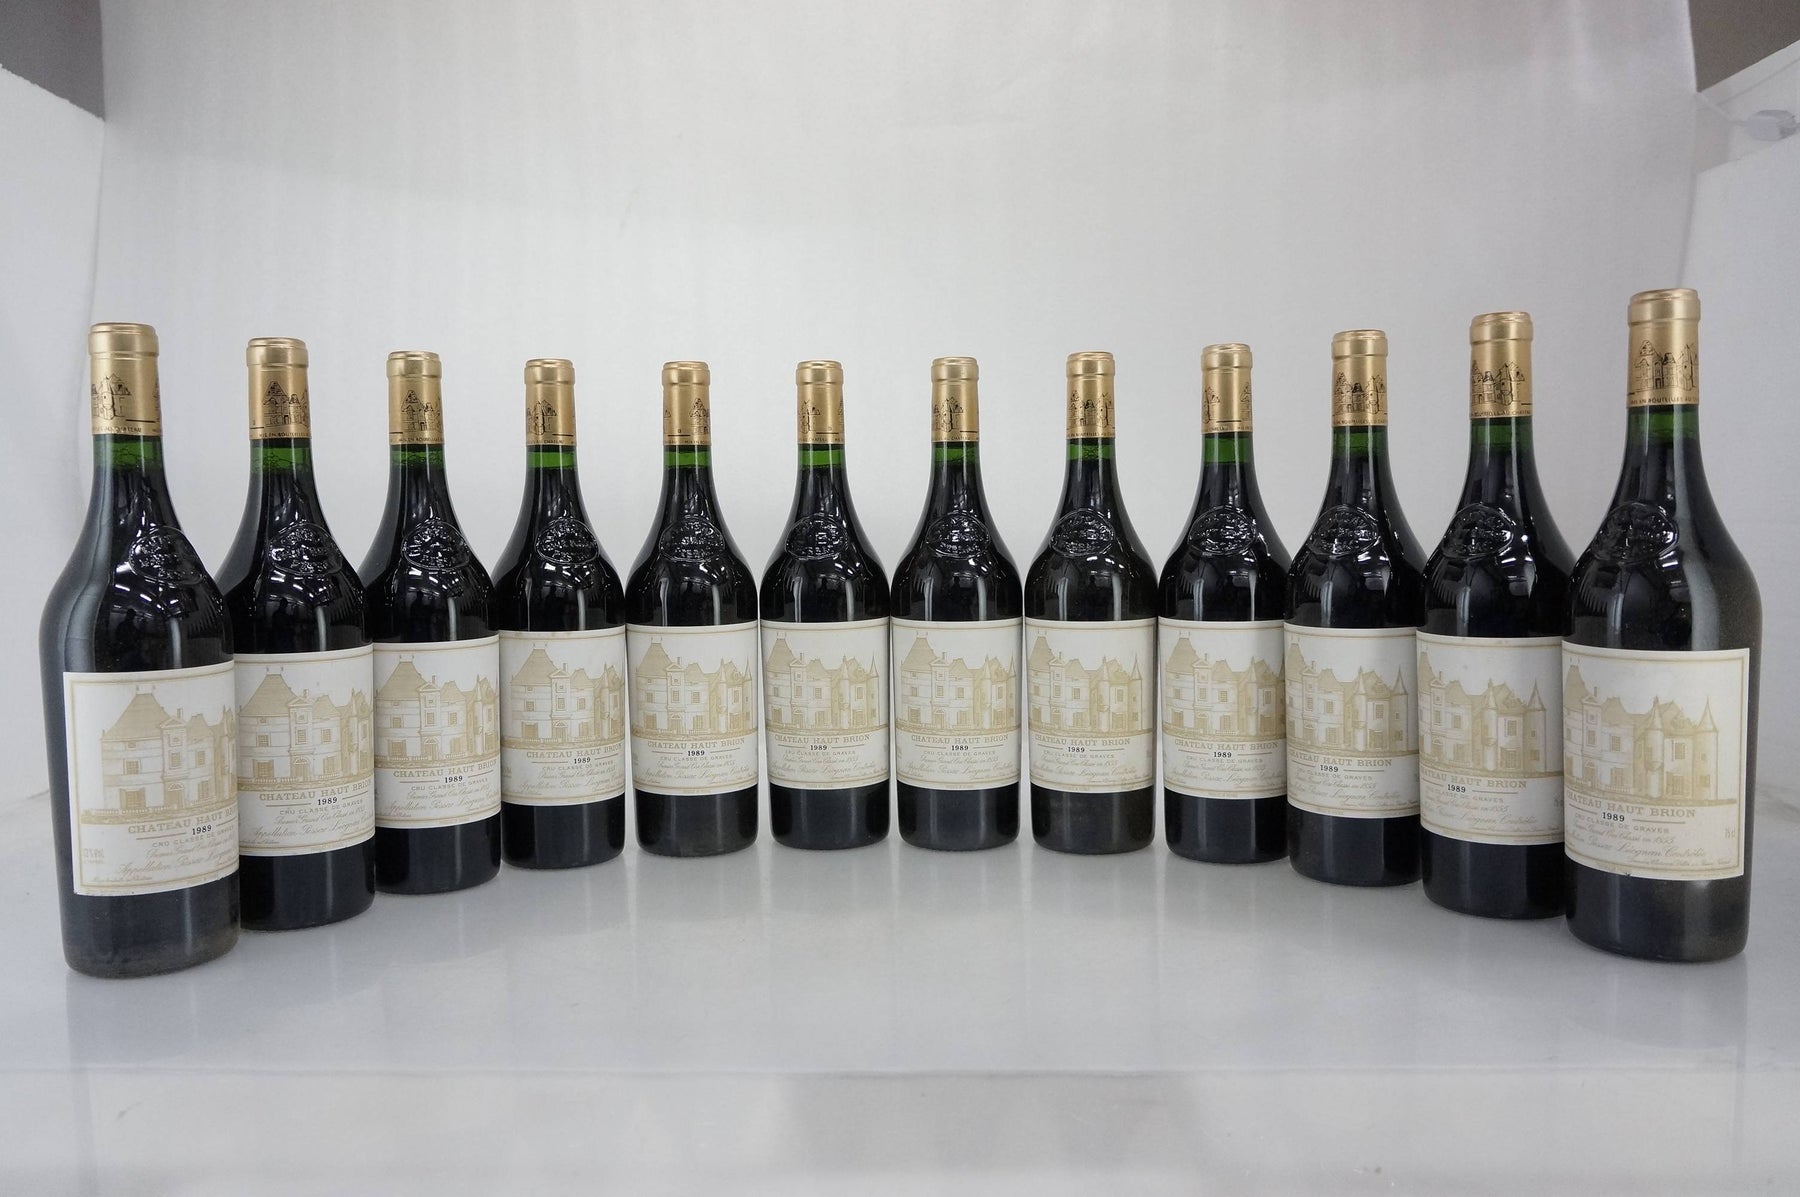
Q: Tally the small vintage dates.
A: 12